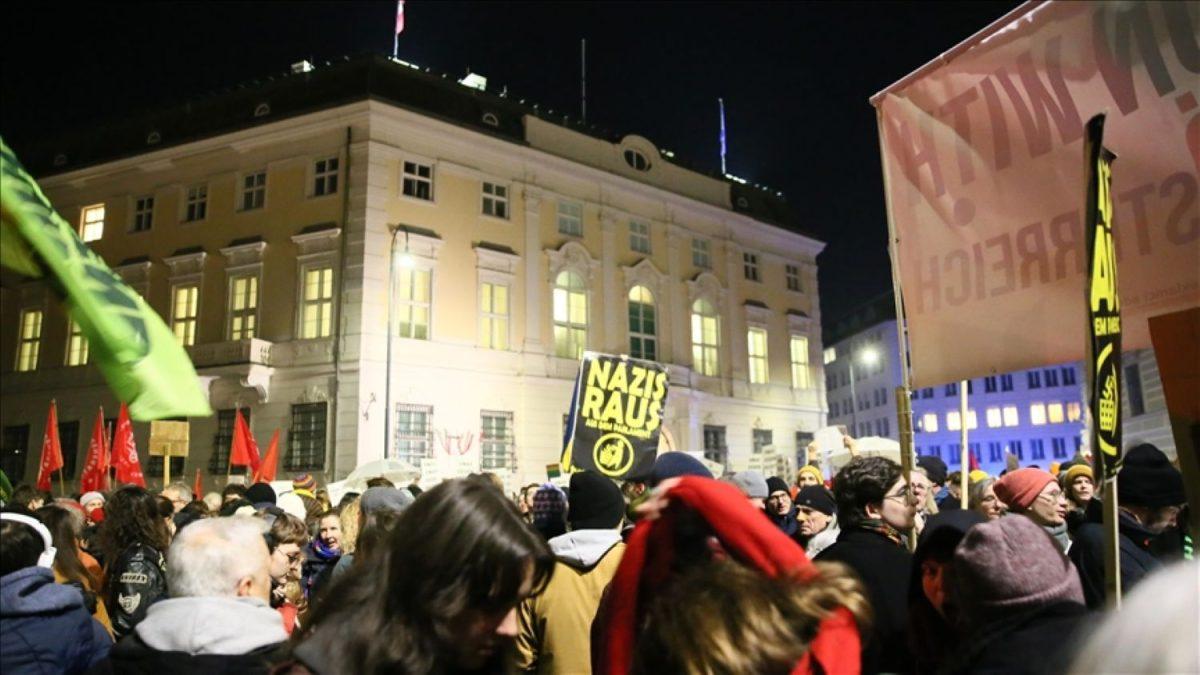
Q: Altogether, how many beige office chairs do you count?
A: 0